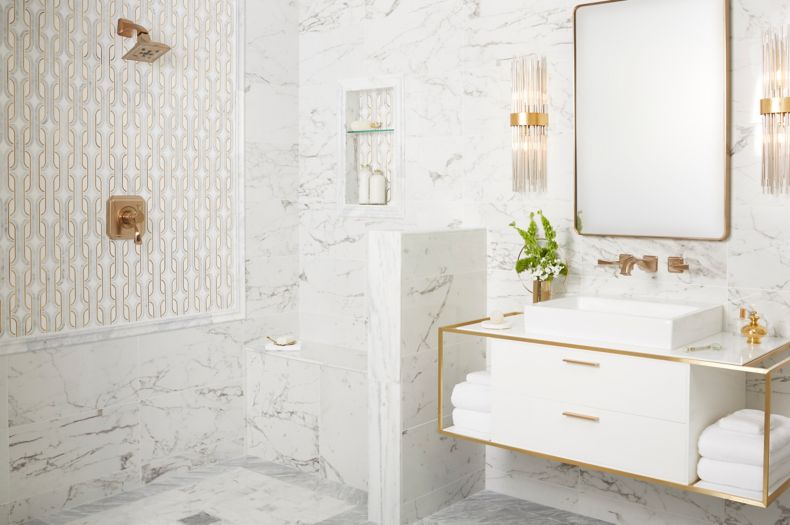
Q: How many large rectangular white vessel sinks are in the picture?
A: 1